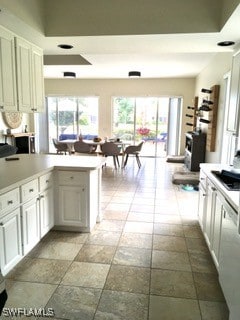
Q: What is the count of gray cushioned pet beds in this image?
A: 2